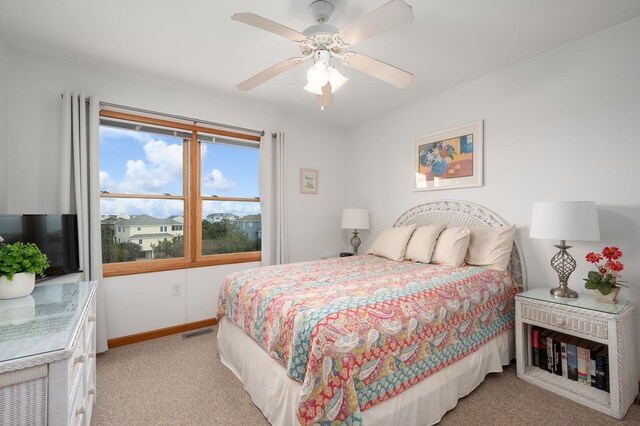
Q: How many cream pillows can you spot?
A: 4